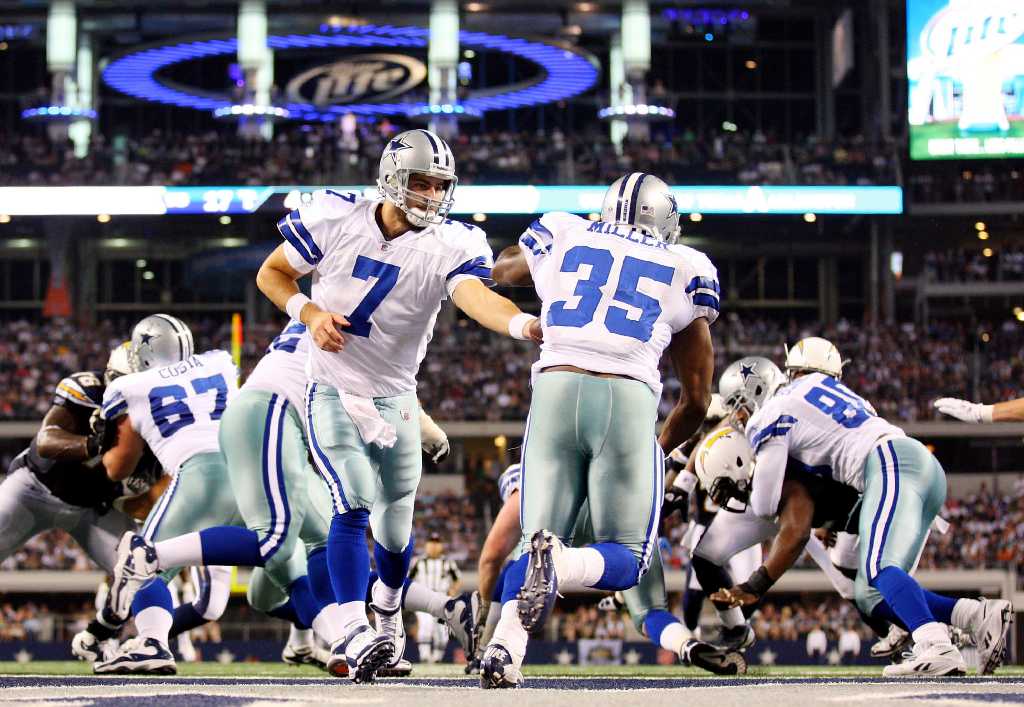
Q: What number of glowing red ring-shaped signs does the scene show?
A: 0